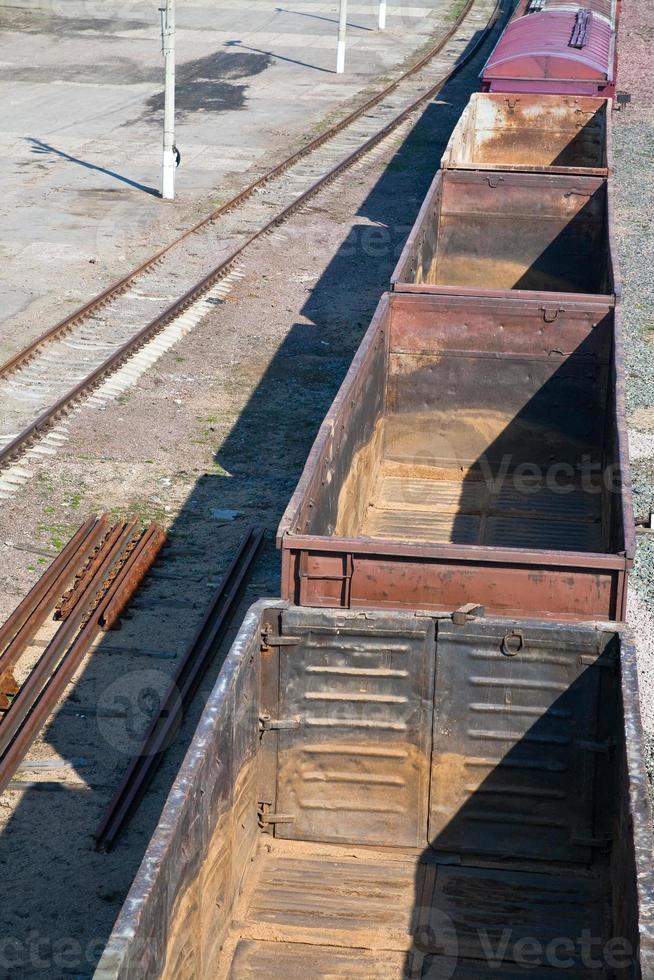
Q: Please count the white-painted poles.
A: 3